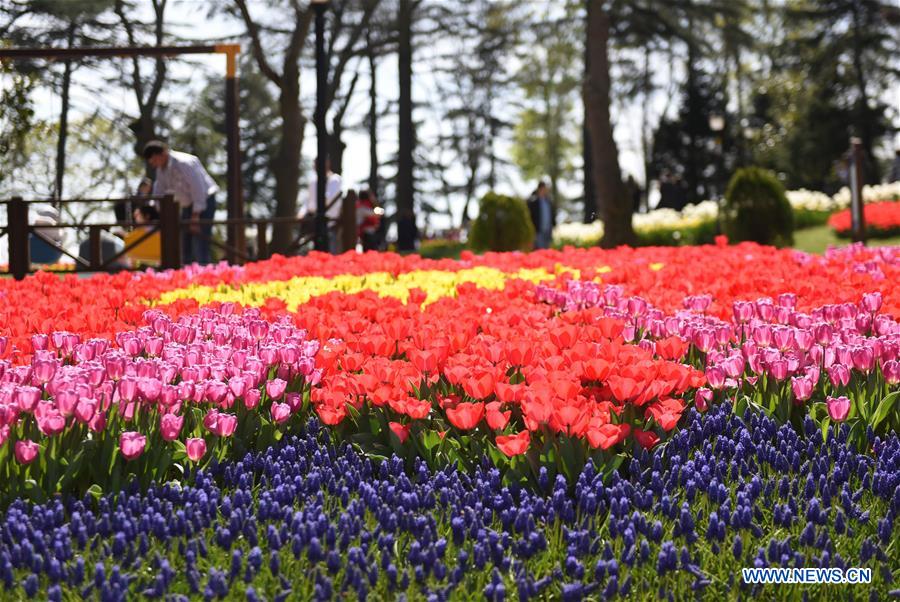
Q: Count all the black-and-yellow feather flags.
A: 0